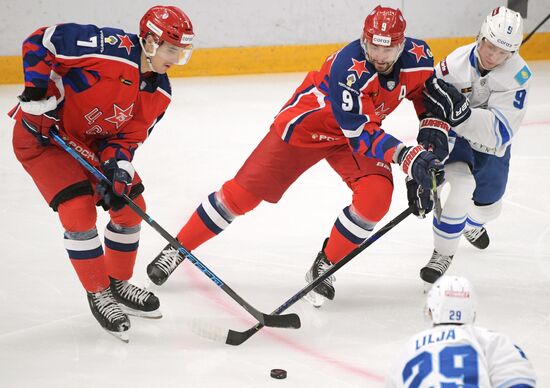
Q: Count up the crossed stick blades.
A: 2